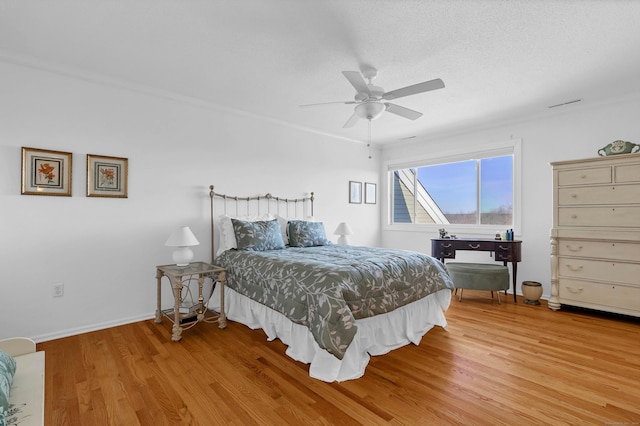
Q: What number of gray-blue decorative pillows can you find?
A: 2